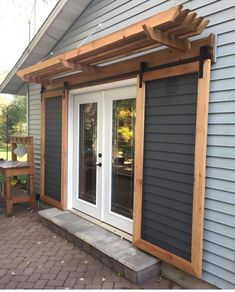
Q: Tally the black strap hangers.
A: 4